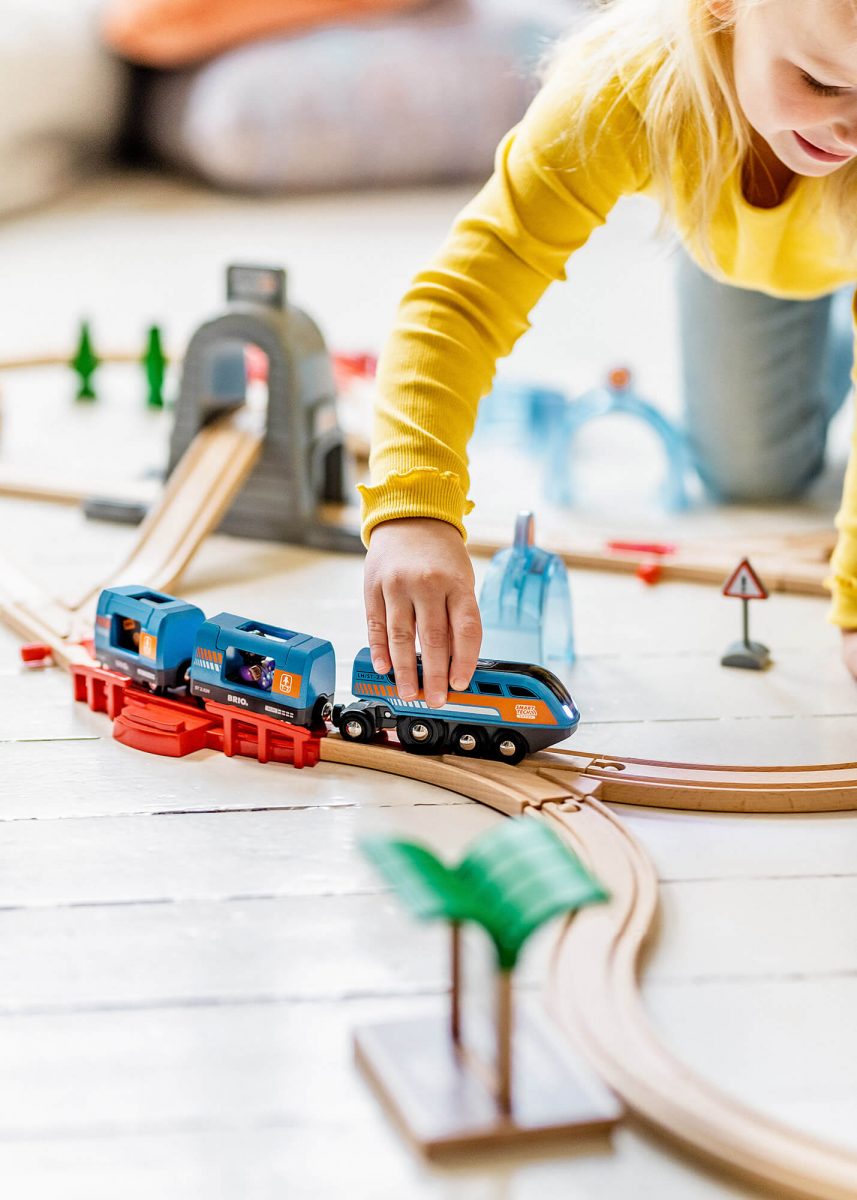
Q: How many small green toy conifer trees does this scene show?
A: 2